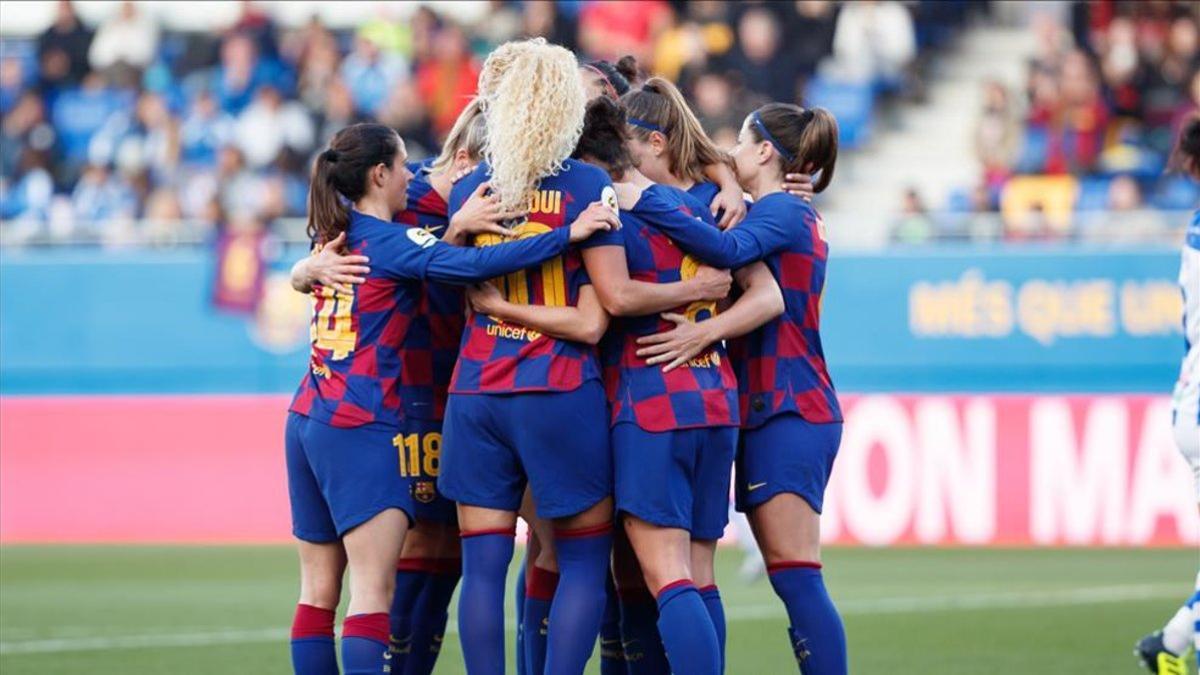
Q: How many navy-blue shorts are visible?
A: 5